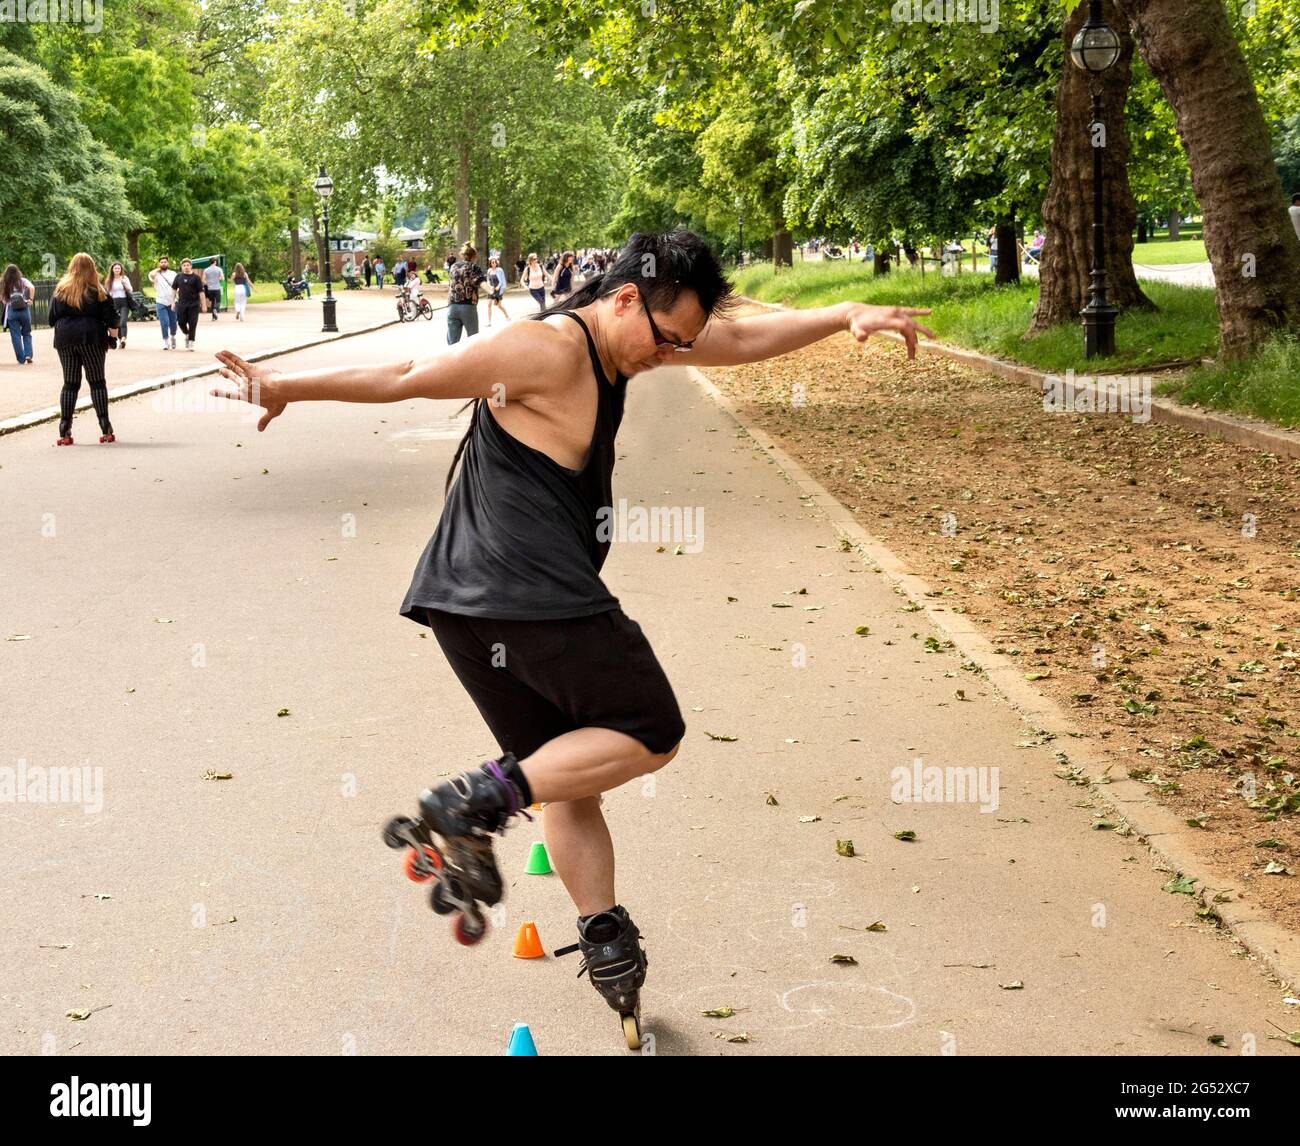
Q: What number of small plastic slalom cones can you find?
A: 4